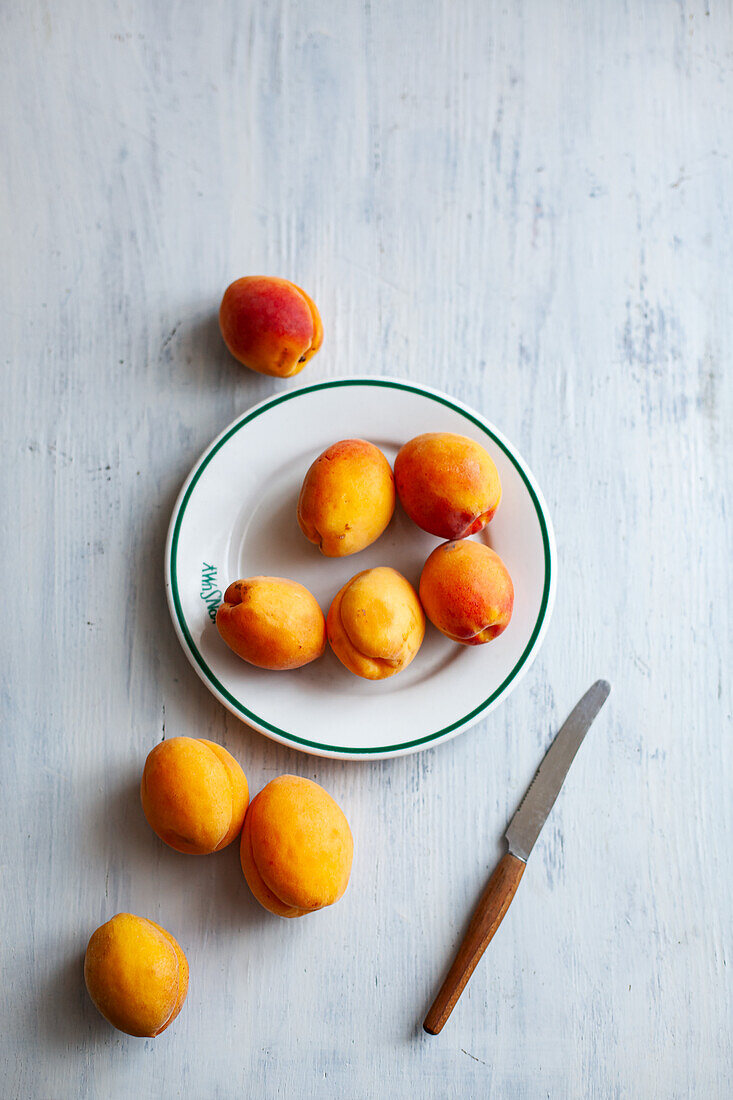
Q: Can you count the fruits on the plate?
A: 5